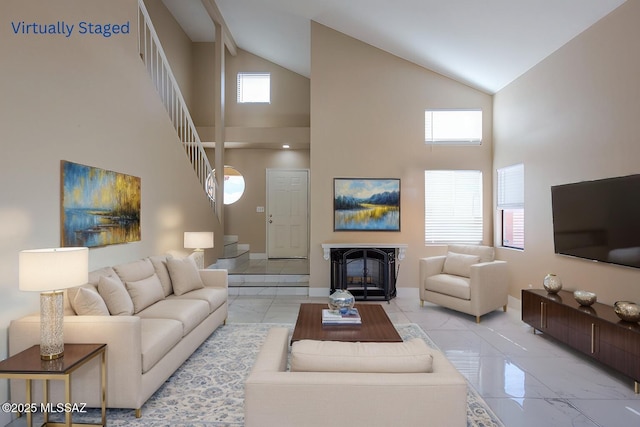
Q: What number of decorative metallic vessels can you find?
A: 3